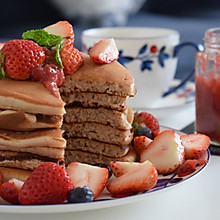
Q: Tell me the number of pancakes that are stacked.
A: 6